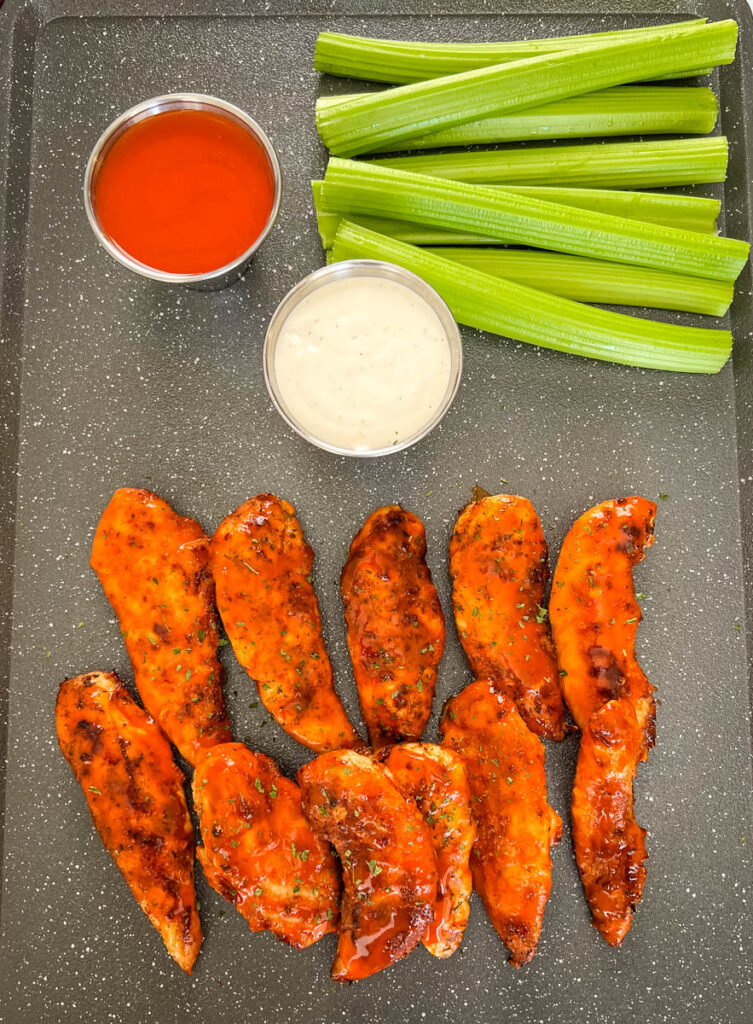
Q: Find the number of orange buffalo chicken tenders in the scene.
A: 11